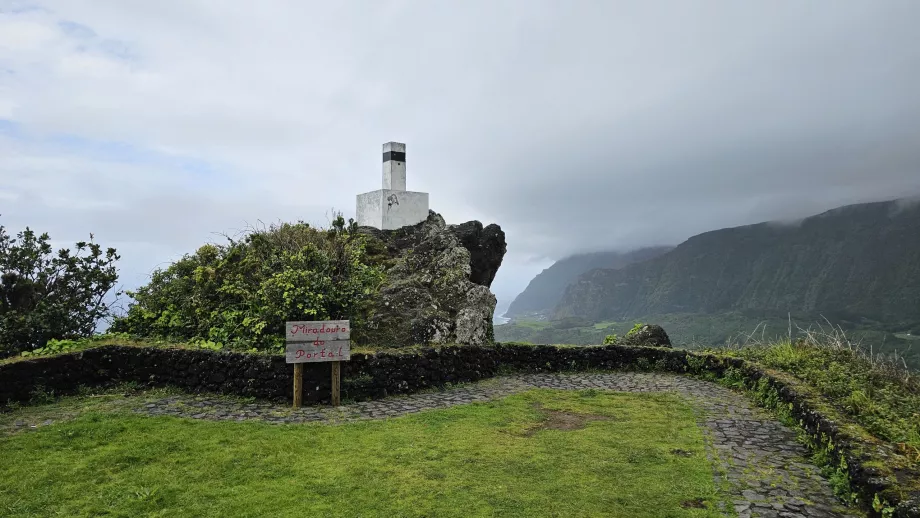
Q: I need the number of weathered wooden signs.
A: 1